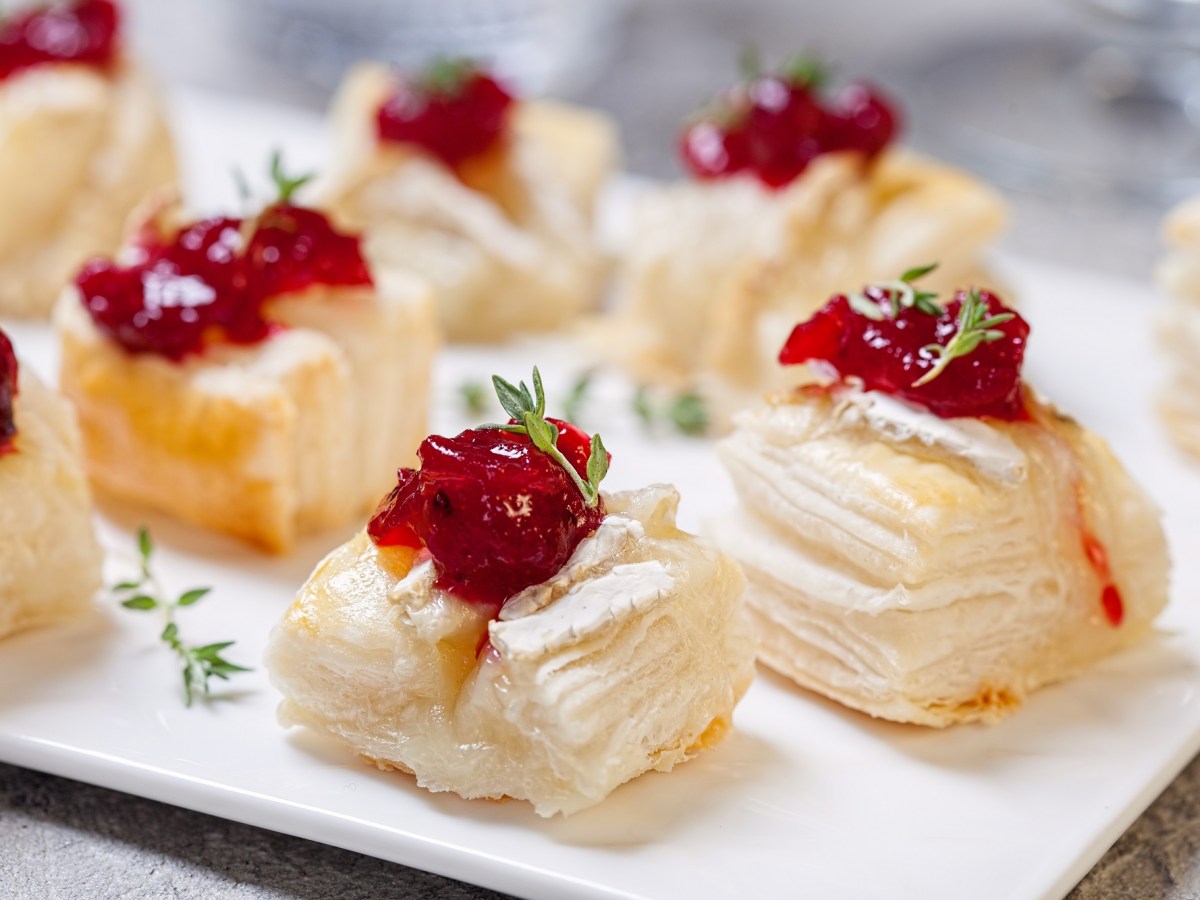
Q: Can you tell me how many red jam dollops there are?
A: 7